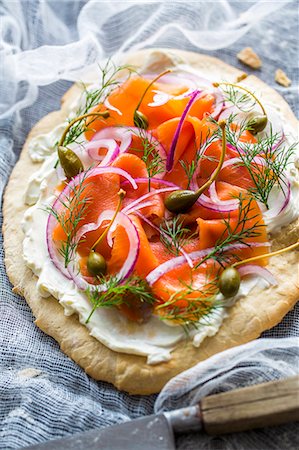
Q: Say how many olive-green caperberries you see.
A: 6